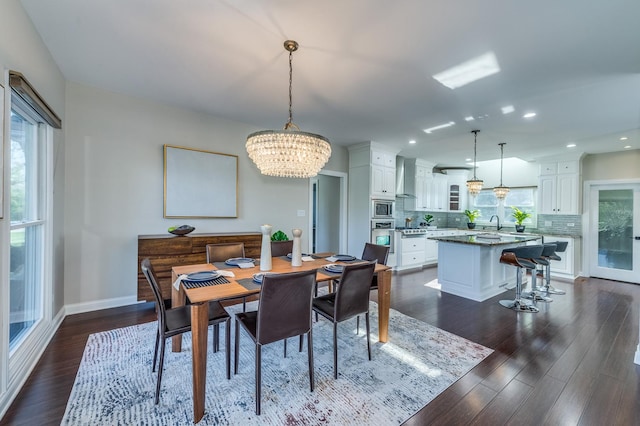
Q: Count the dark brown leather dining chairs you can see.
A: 6